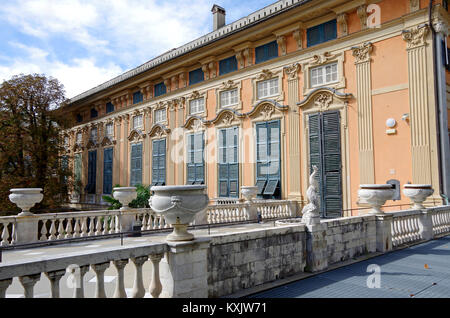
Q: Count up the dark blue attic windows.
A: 9